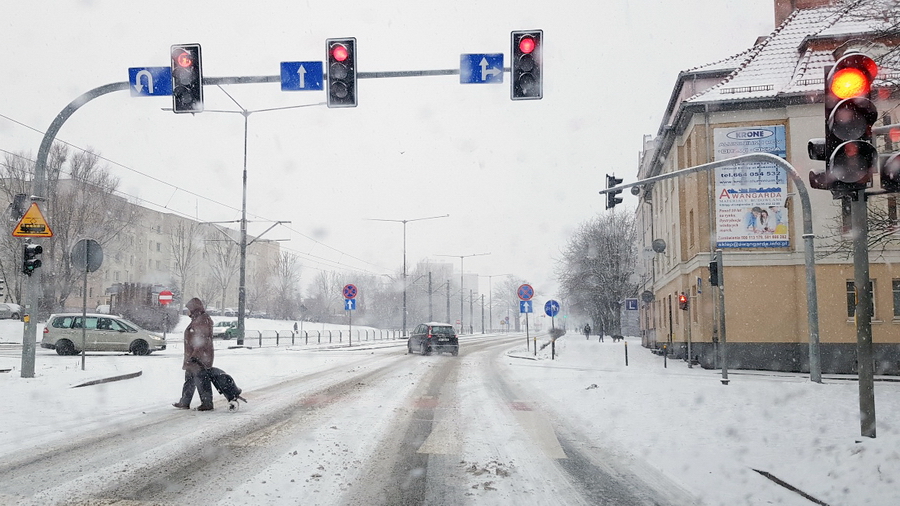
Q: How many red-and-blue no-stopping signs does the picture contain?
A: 2